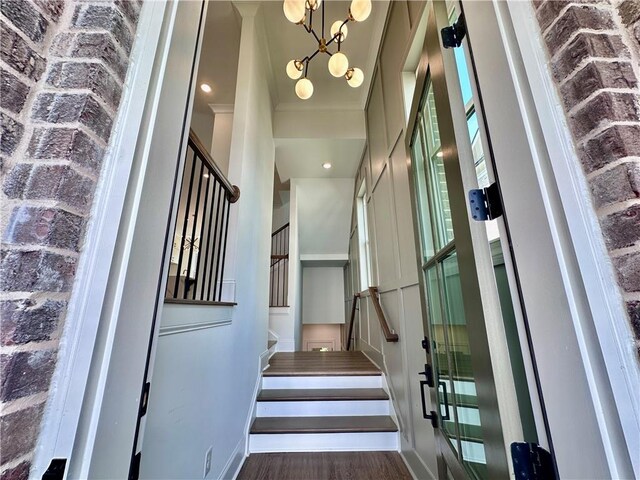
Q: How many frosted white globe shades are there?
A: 8